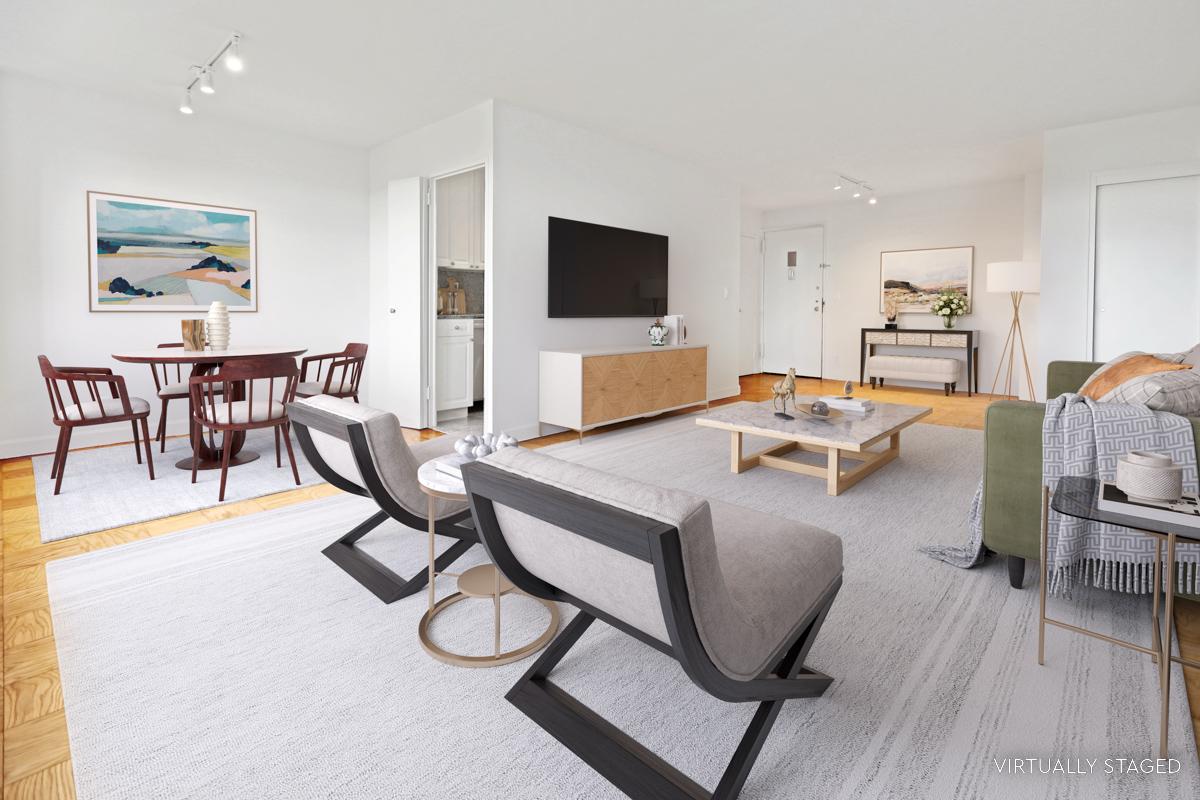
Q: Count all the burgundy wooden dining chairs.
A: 4